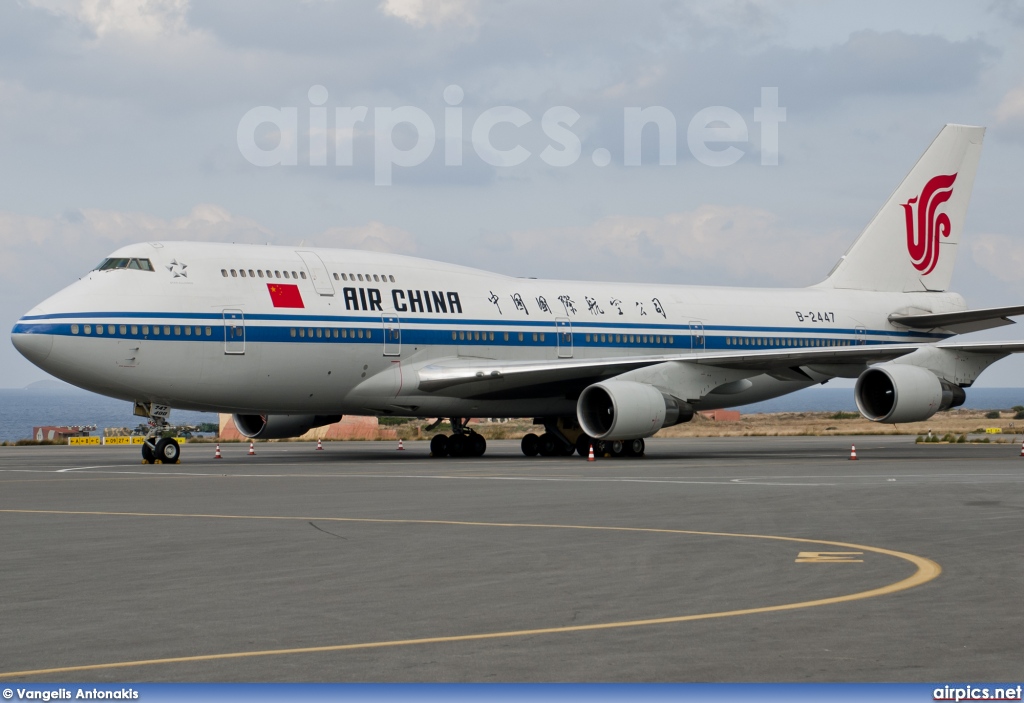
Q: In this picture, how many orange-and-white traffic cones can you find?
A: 7